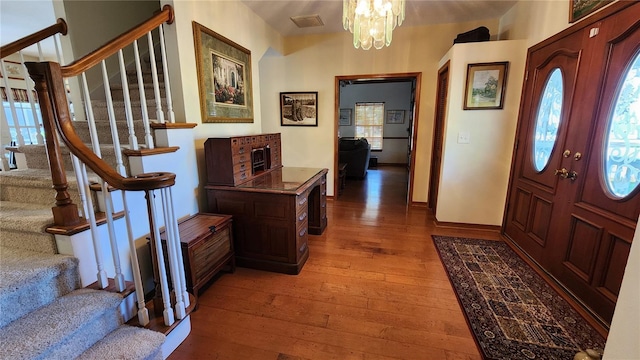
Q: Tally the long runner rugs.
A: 1